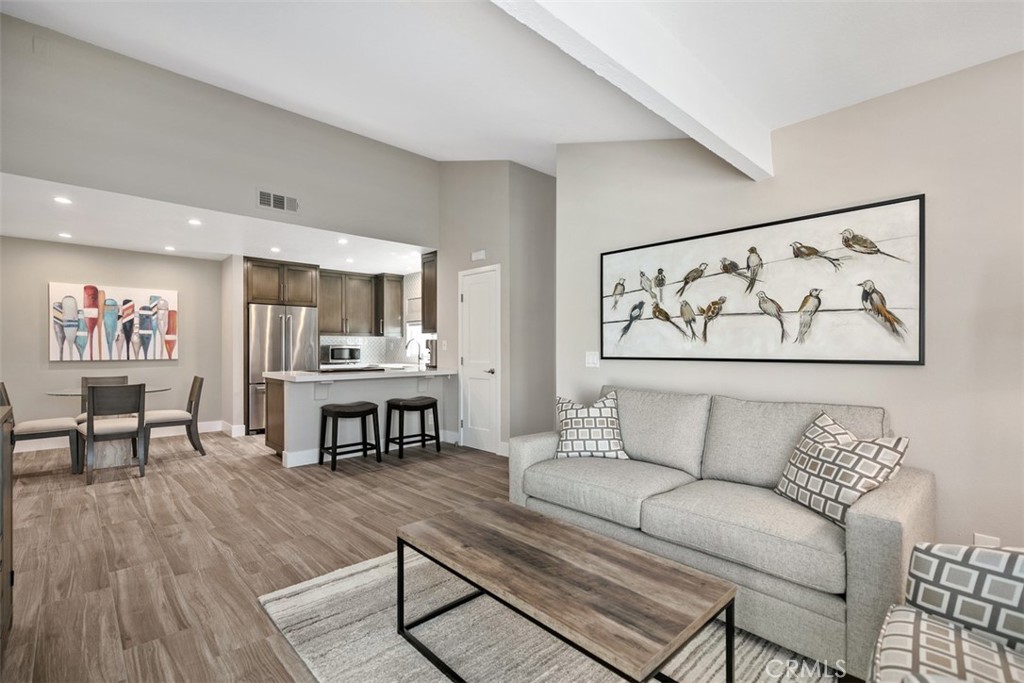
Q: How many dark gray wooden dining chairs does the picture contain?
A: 4